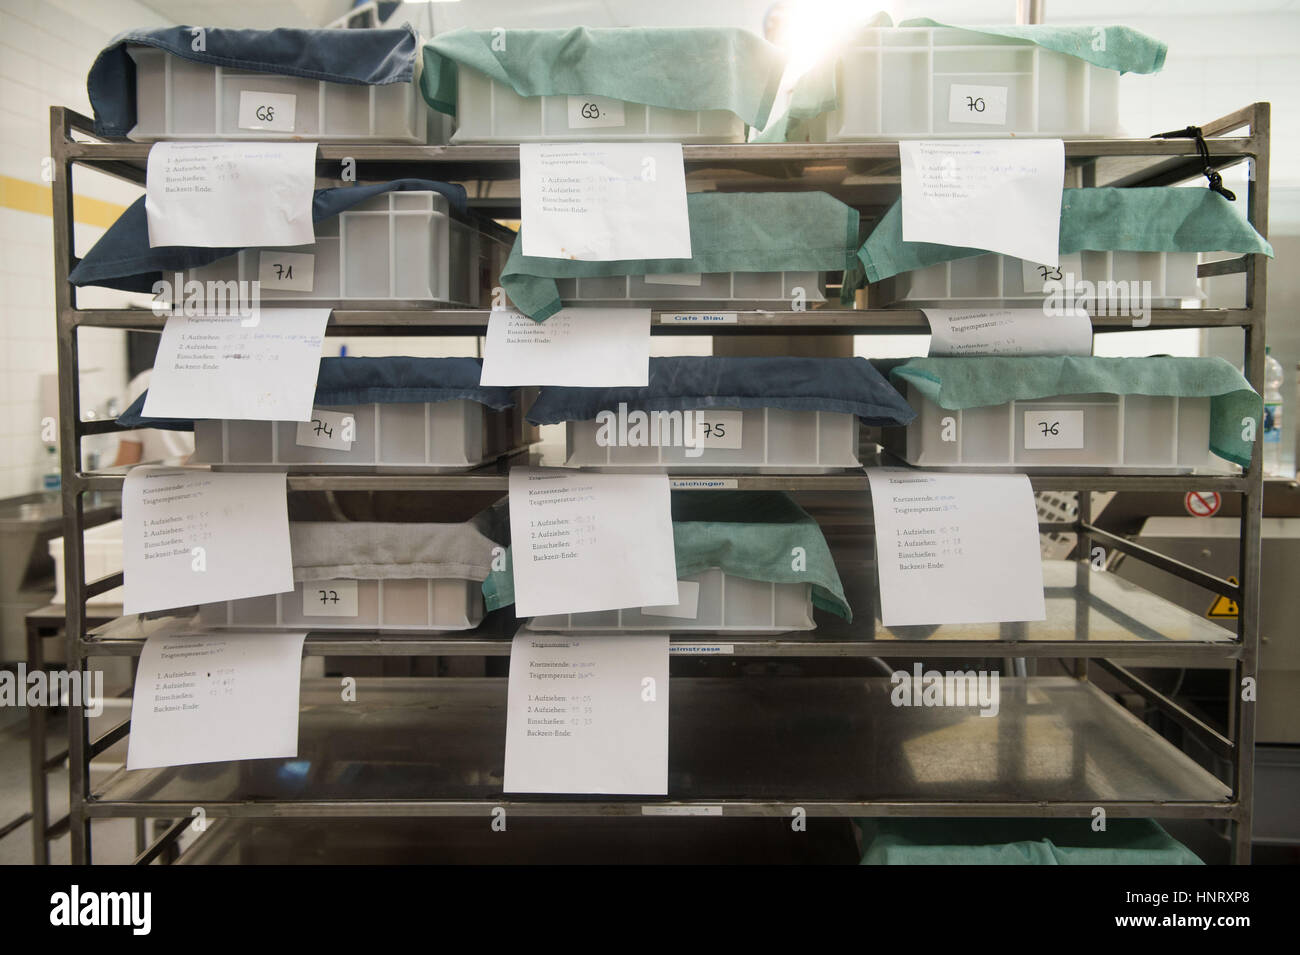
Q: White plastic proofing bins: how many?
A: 11